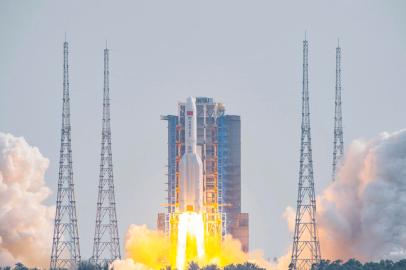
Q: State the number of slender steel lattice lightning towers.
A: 4